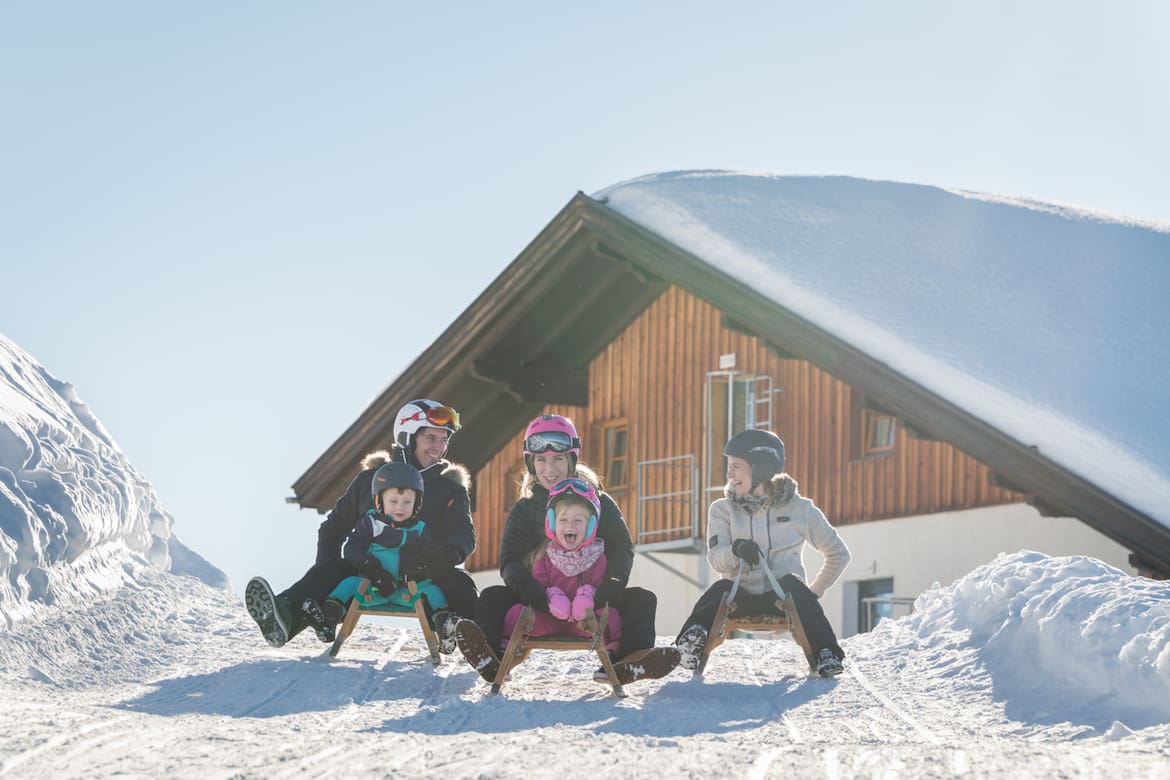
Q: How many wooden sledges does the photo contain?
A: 3